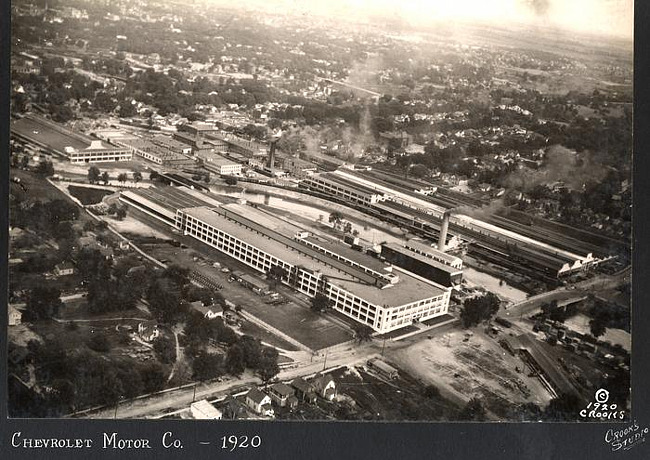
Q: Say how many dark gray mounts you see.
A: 1